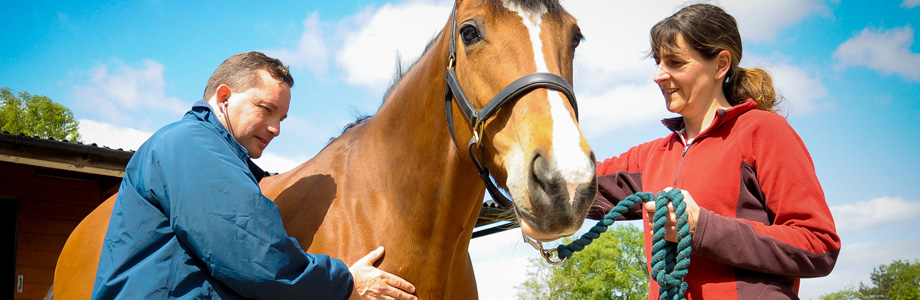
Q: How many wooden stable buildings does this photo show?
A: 1